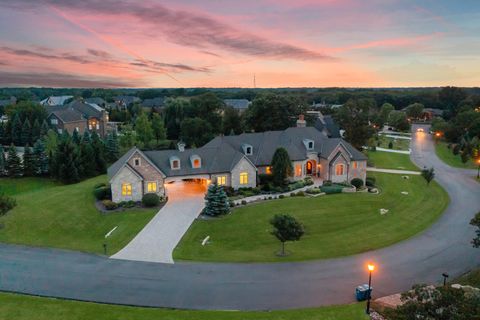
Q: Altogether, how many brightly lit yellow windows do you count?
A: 4